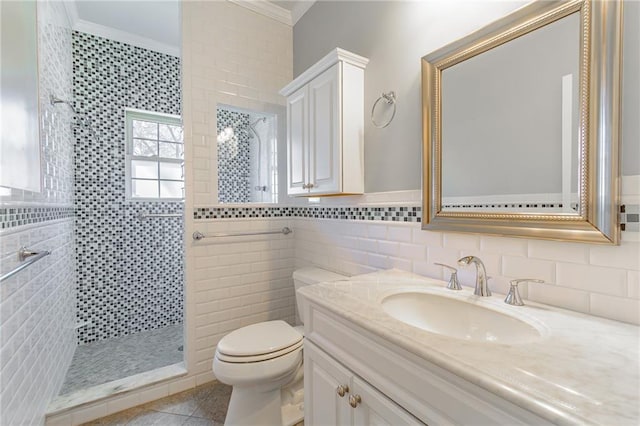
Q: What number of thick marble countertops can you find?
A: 1